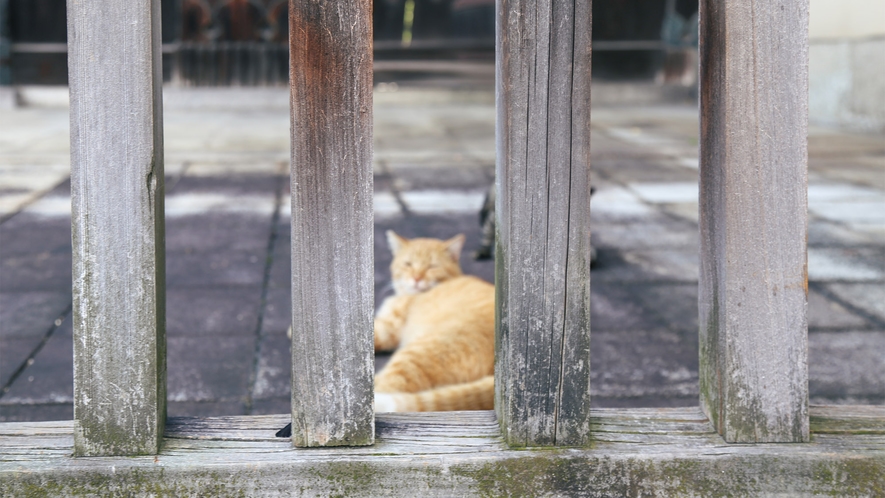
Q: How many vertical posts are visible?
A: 4